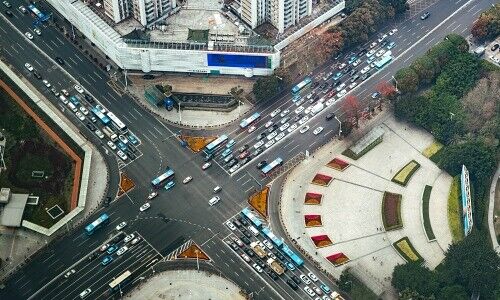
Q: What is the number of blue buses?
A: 12